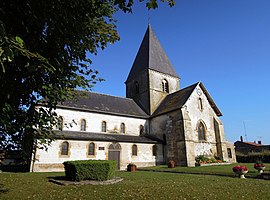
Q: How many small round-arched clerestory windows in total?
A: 5